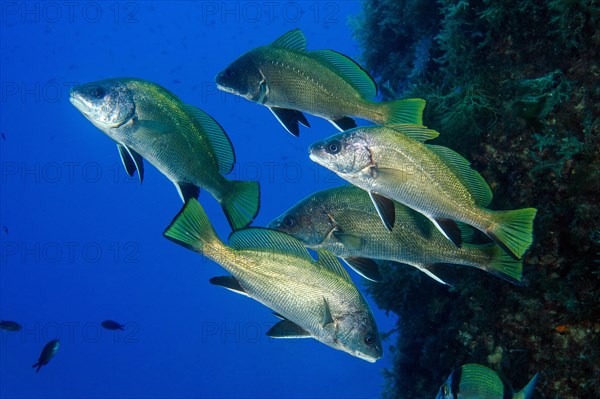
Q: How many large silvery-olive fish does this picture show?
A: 5